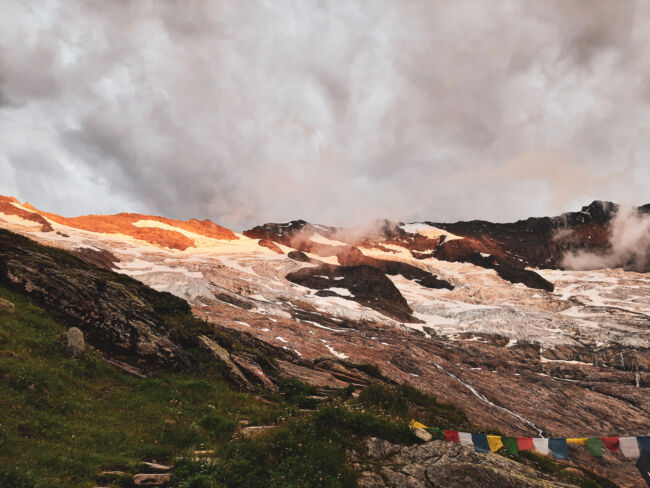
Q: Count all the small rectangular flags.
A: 15